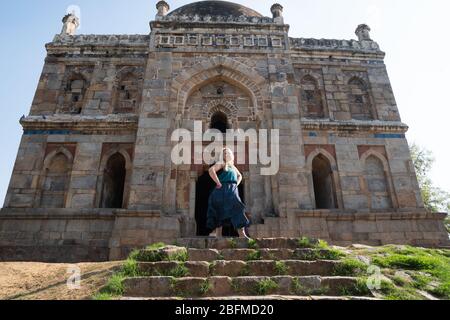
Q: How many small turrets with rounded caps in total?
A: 4